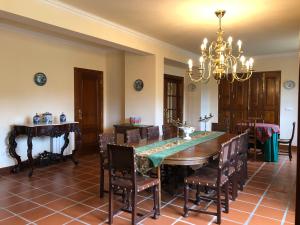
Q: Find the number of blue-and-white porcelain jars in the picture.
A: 3